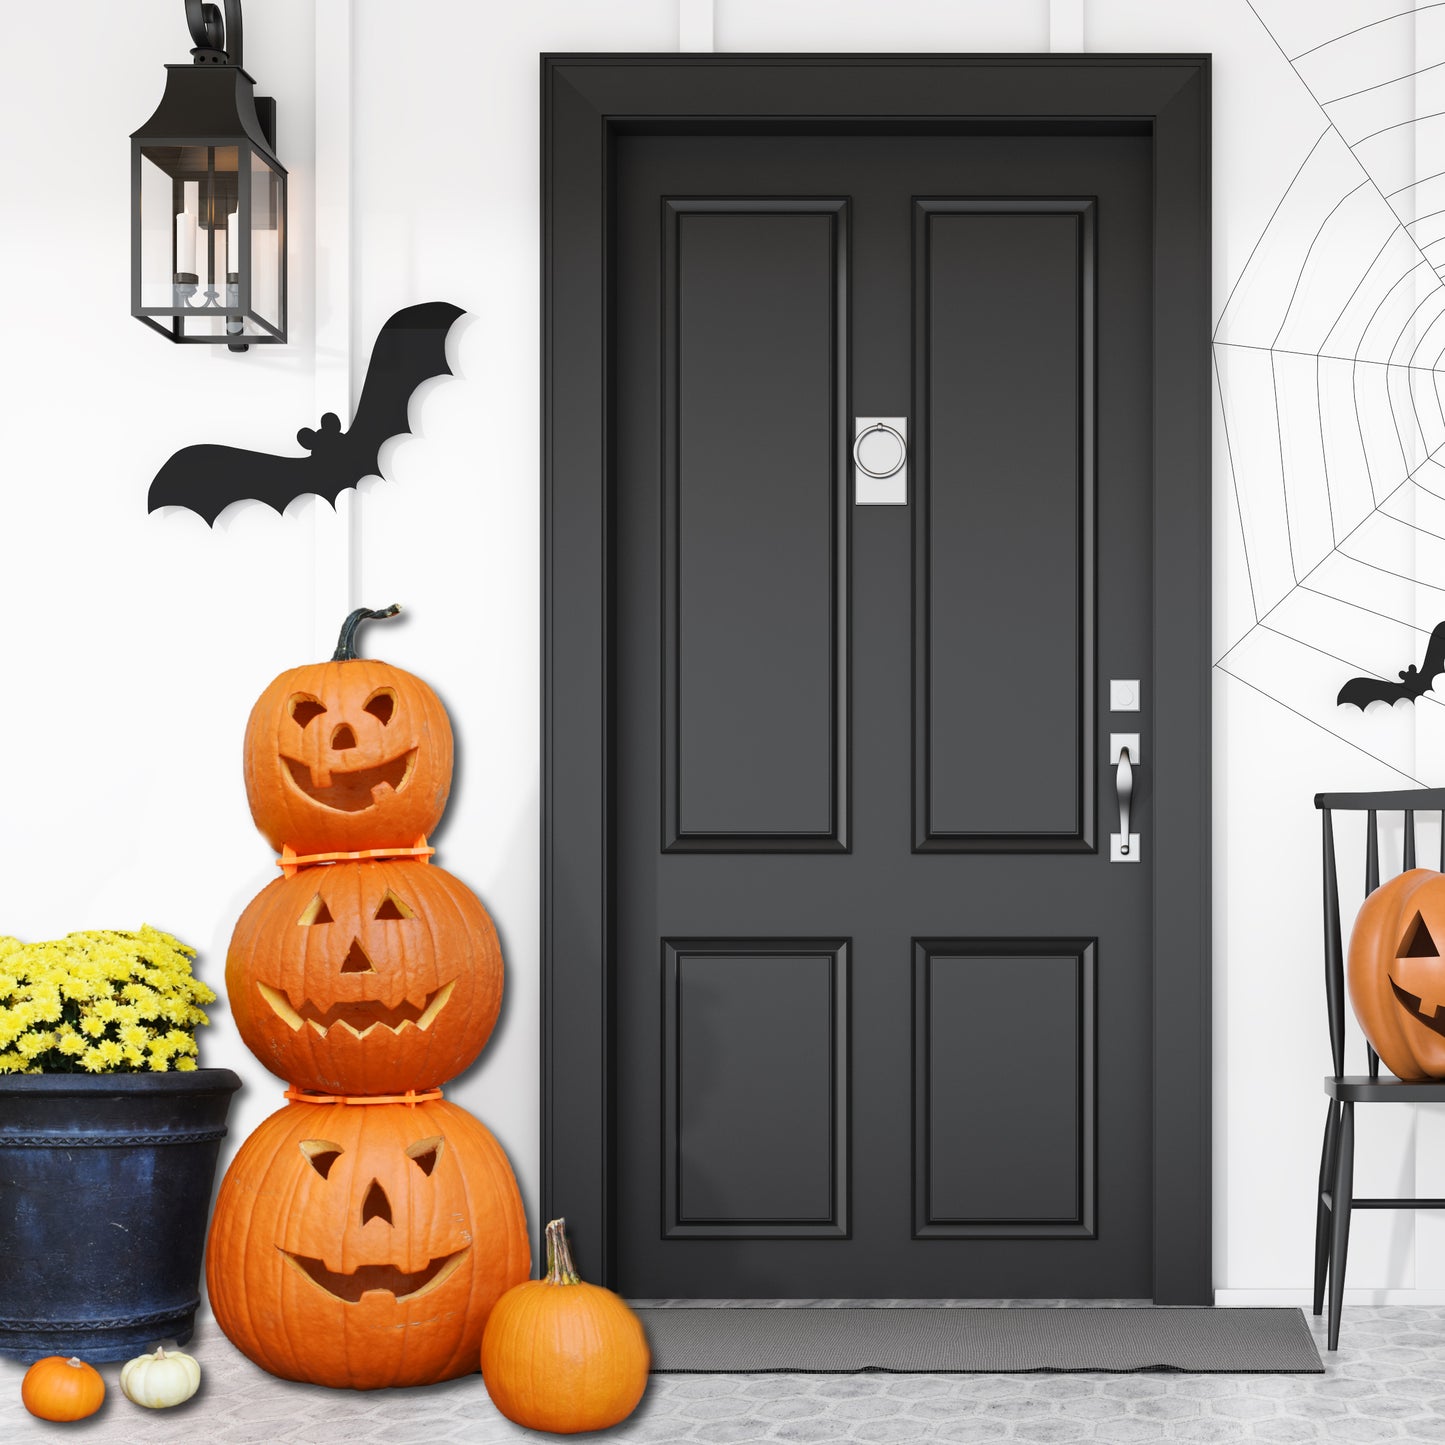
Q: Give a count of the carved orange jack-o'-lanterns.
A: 4